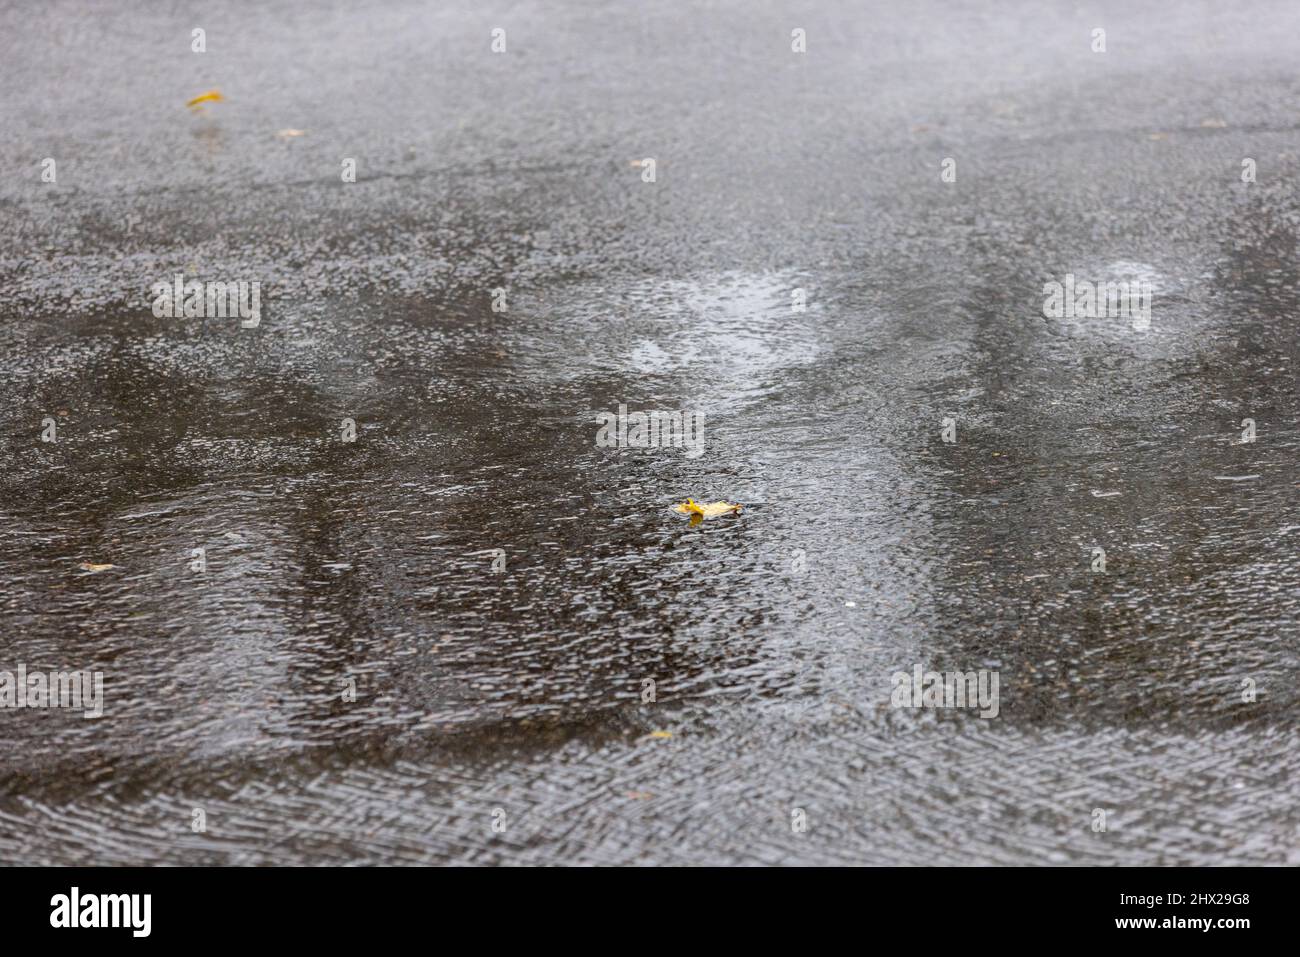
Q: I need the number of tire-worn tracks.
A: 0